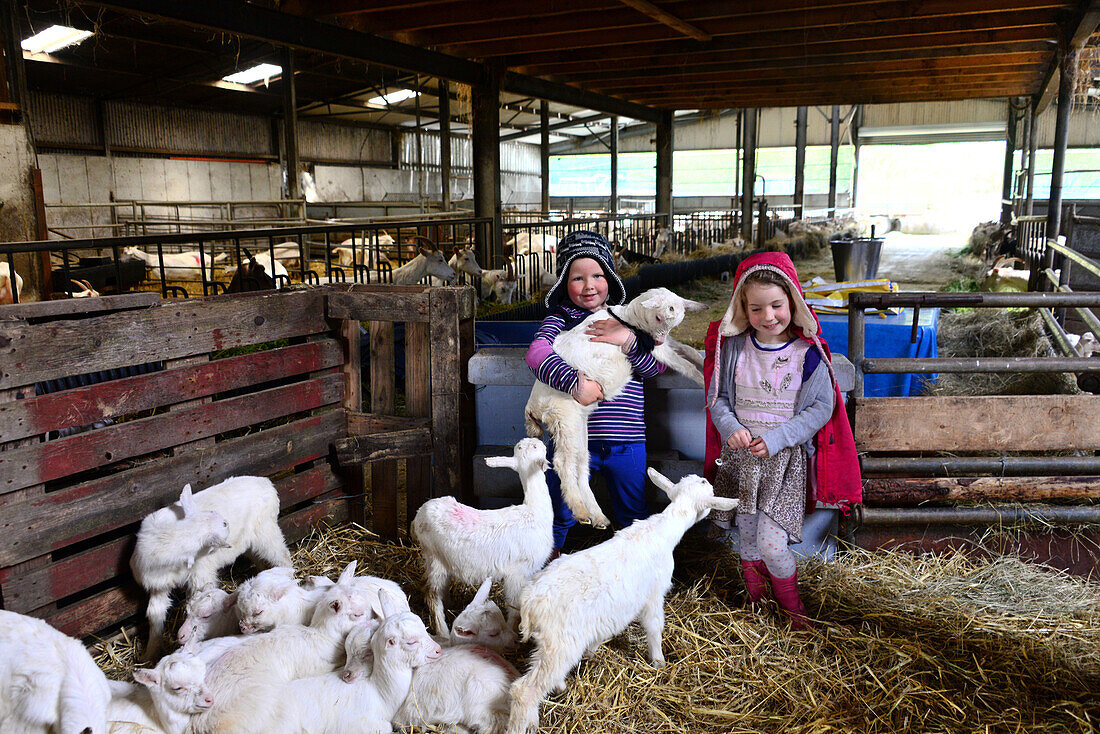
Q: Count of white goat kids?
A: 12